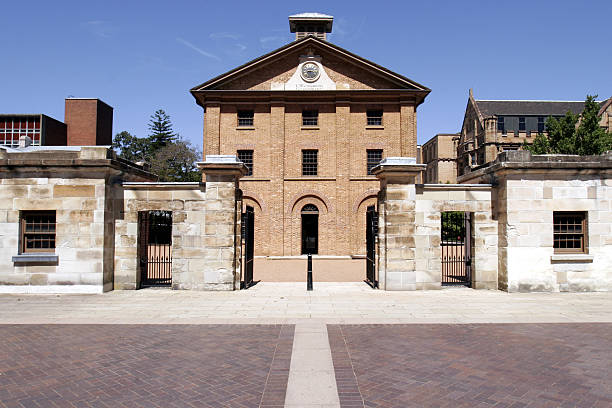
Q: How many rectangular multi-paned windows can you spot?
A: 8